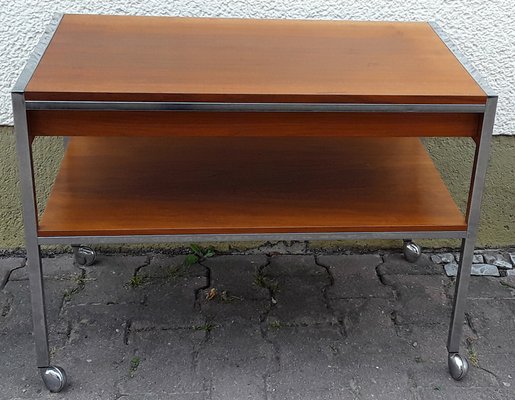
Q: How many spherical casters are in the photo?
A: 4